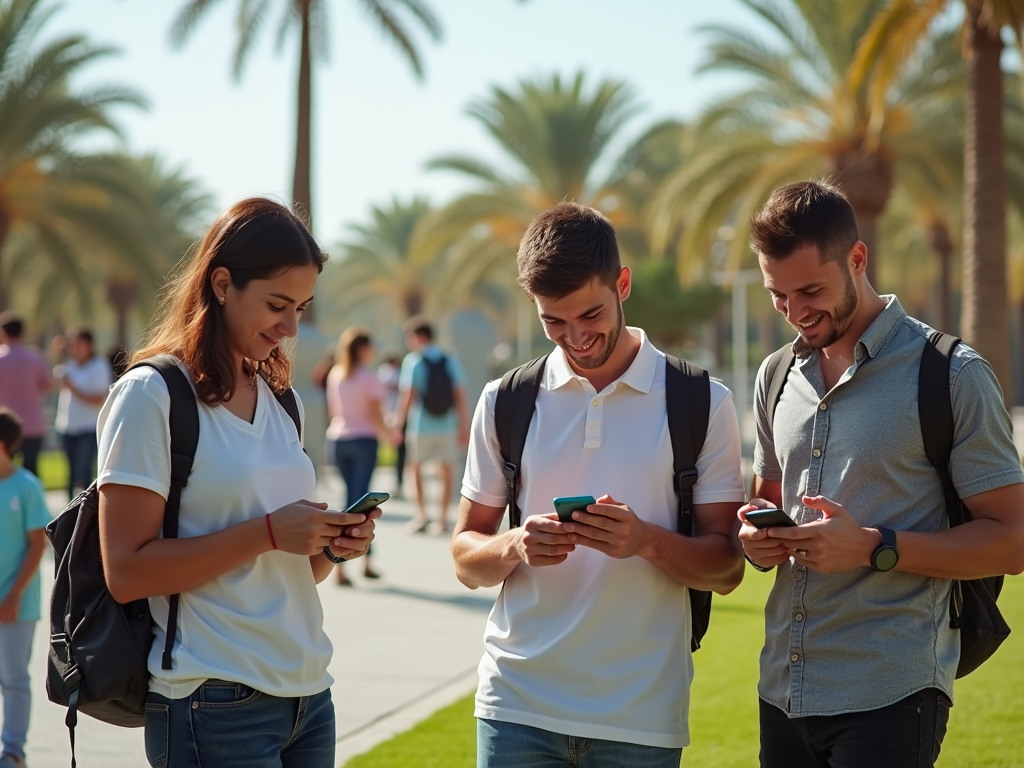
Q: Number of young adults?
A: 3